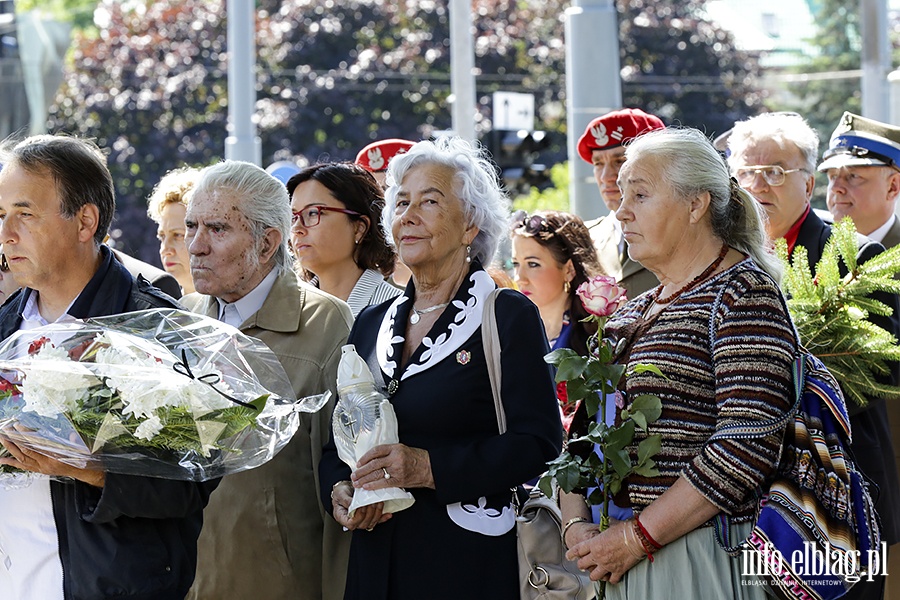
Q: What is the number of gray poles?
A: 4